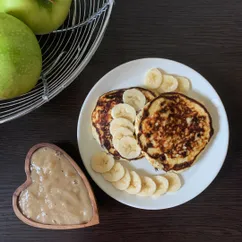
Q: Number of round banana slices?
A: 15